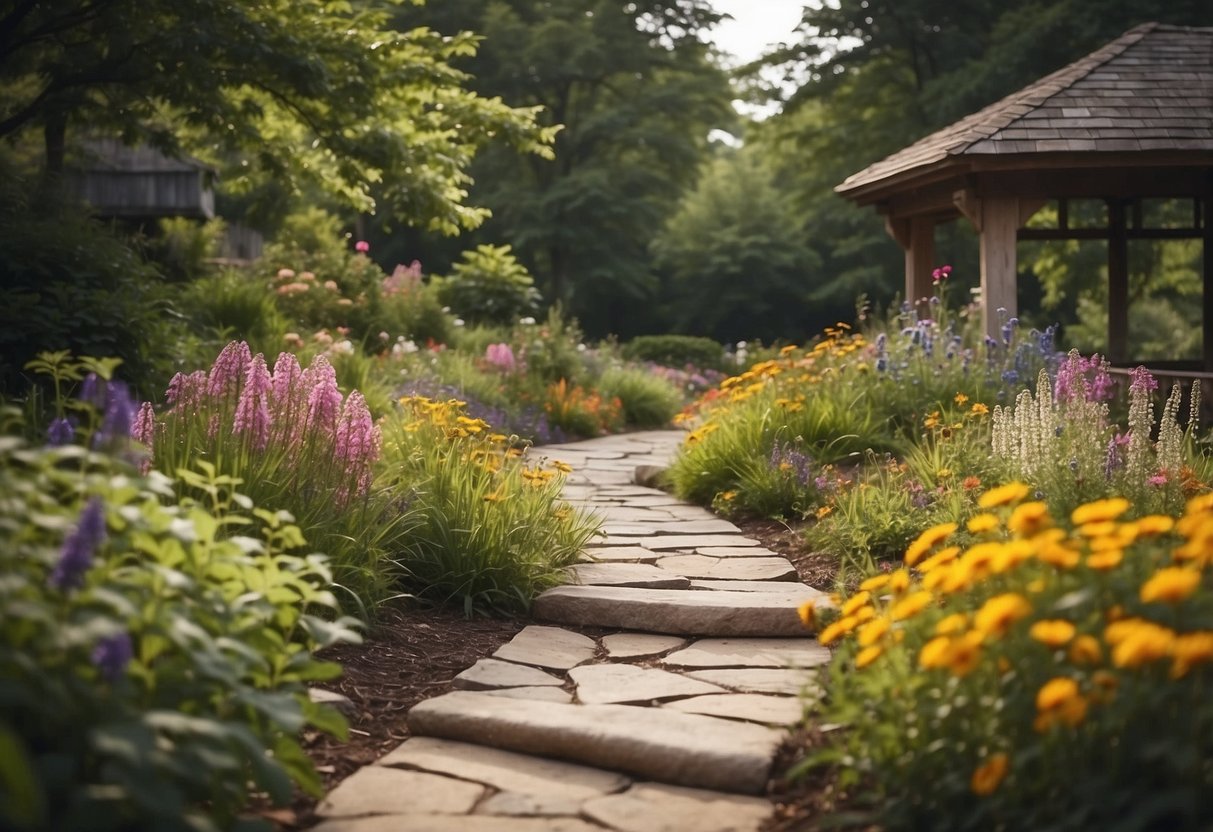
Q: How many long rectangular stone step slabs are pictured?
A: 2